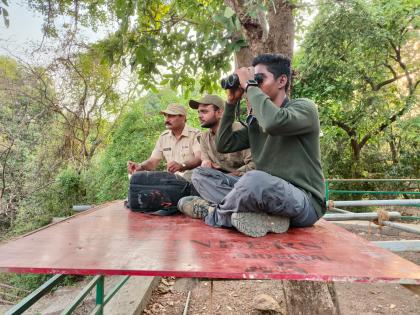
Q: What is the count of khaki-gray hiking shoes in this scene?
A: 2